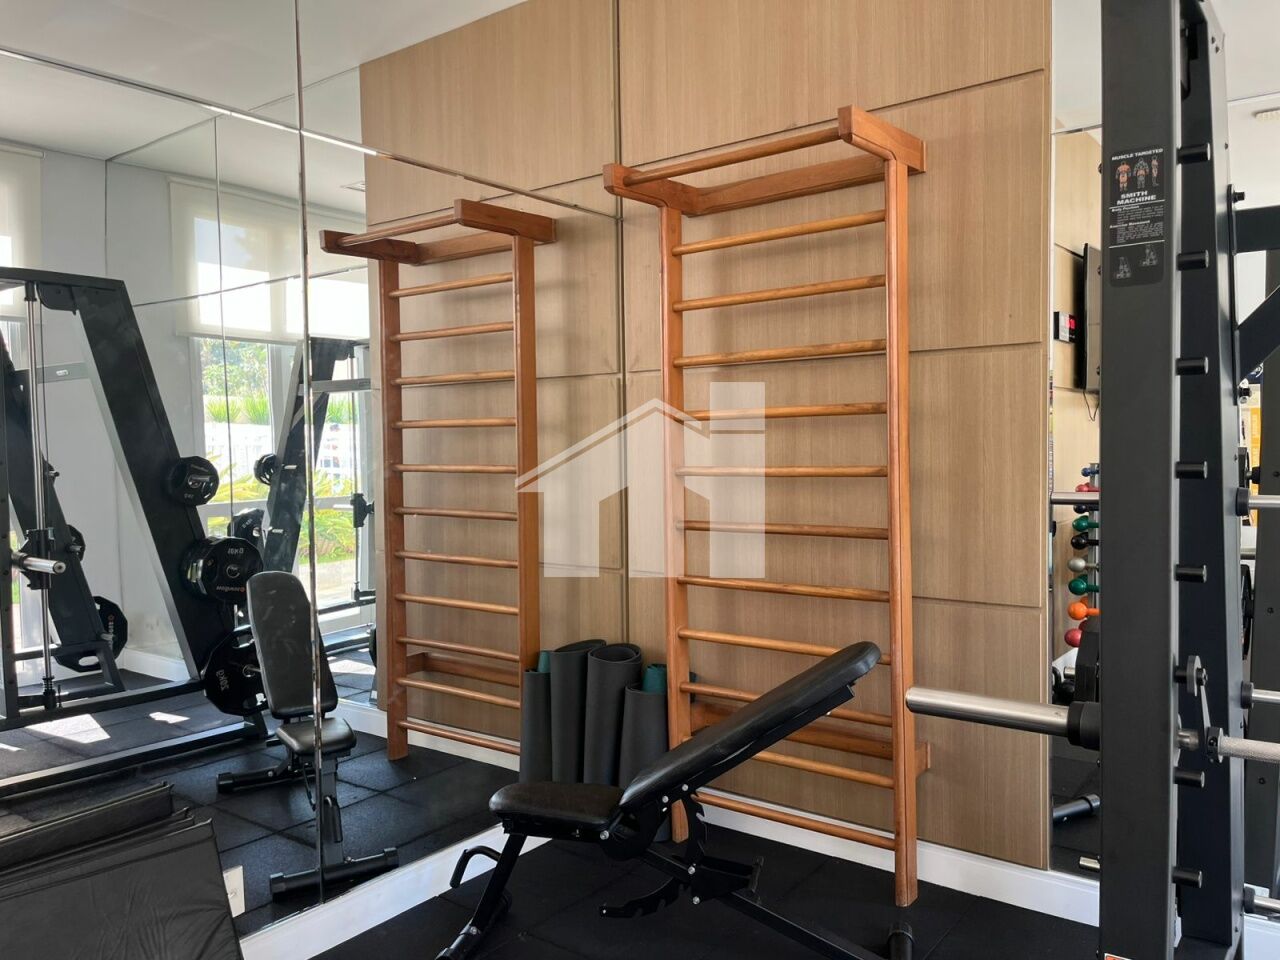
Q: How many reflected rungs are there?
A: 11